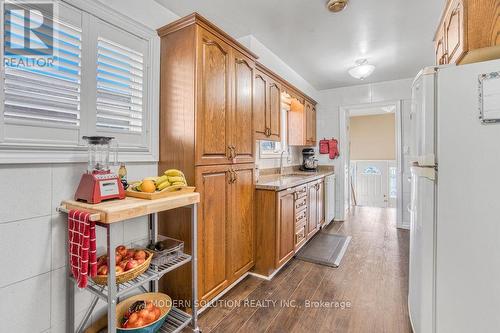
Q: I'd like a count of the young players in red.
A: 0